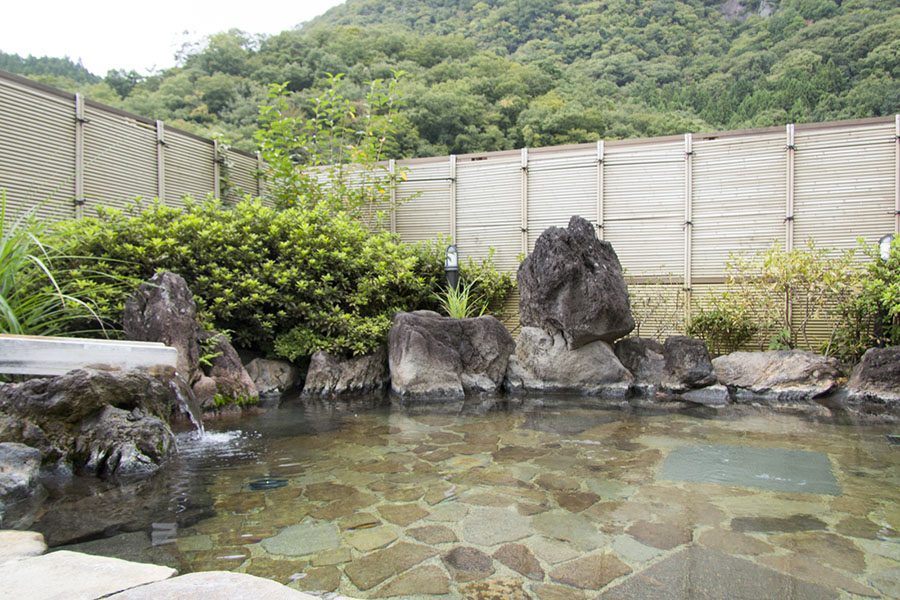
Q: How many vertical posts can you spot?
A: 11